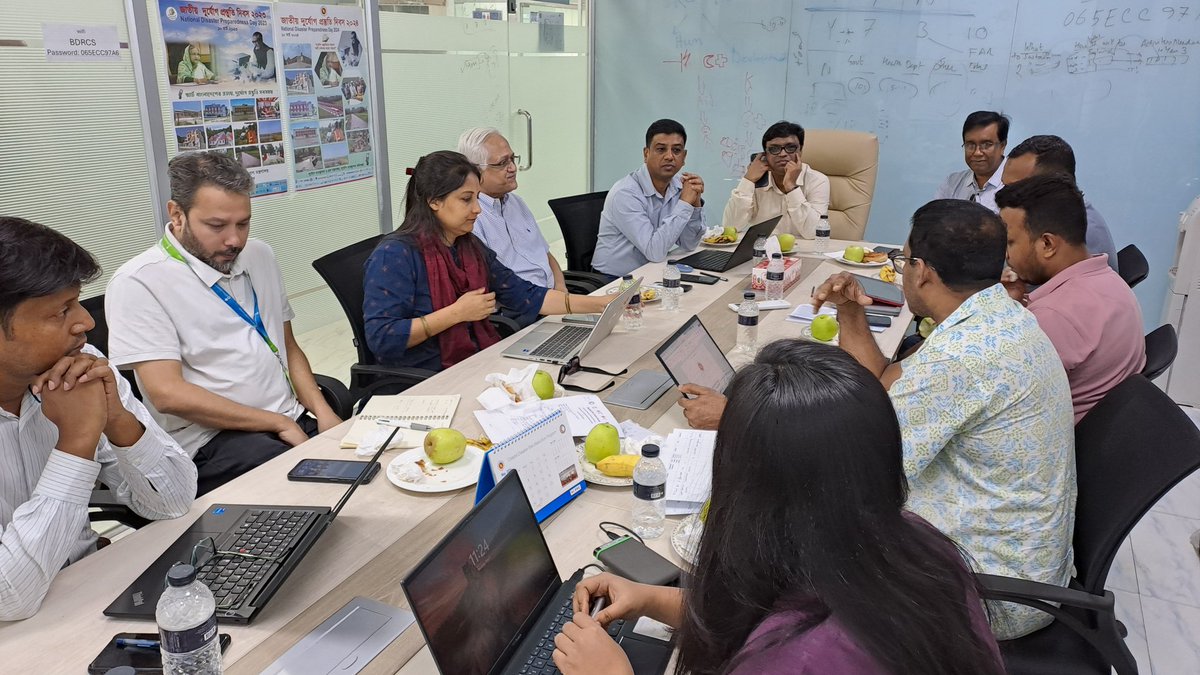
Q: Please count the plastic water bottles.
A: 8